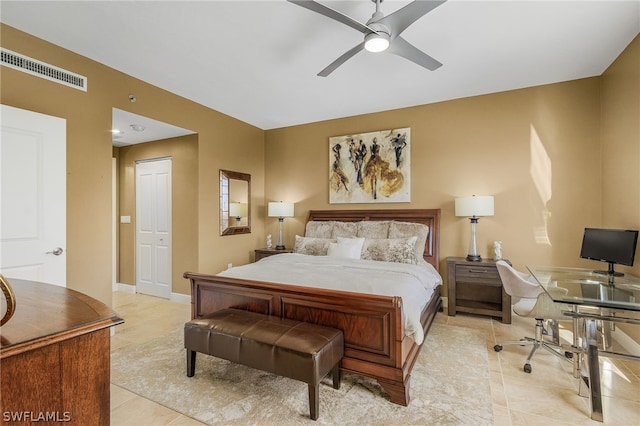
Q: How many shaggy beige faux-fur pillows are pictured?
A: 4